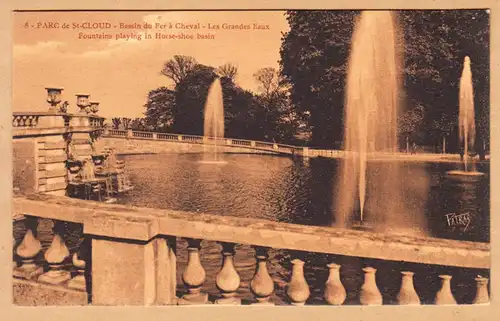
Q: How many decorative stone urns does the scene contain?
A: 3